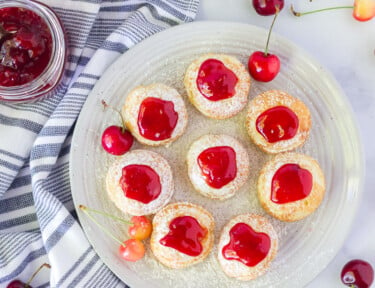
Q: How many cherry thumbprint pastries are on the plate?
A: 8